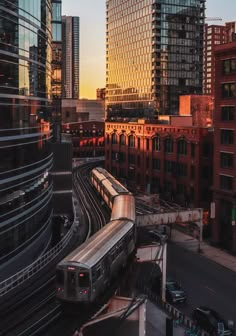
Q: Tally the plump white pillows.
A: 0